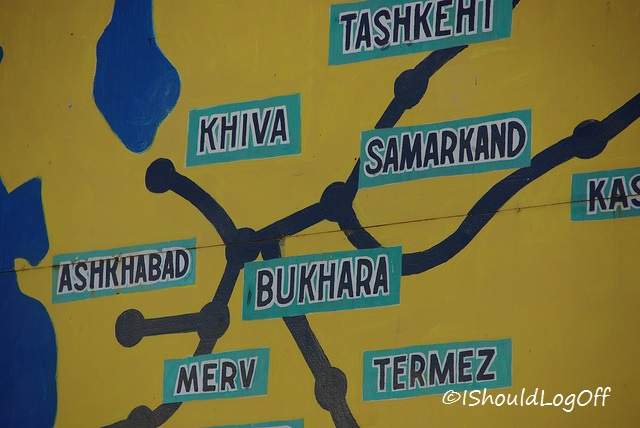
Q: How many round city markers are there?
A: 9